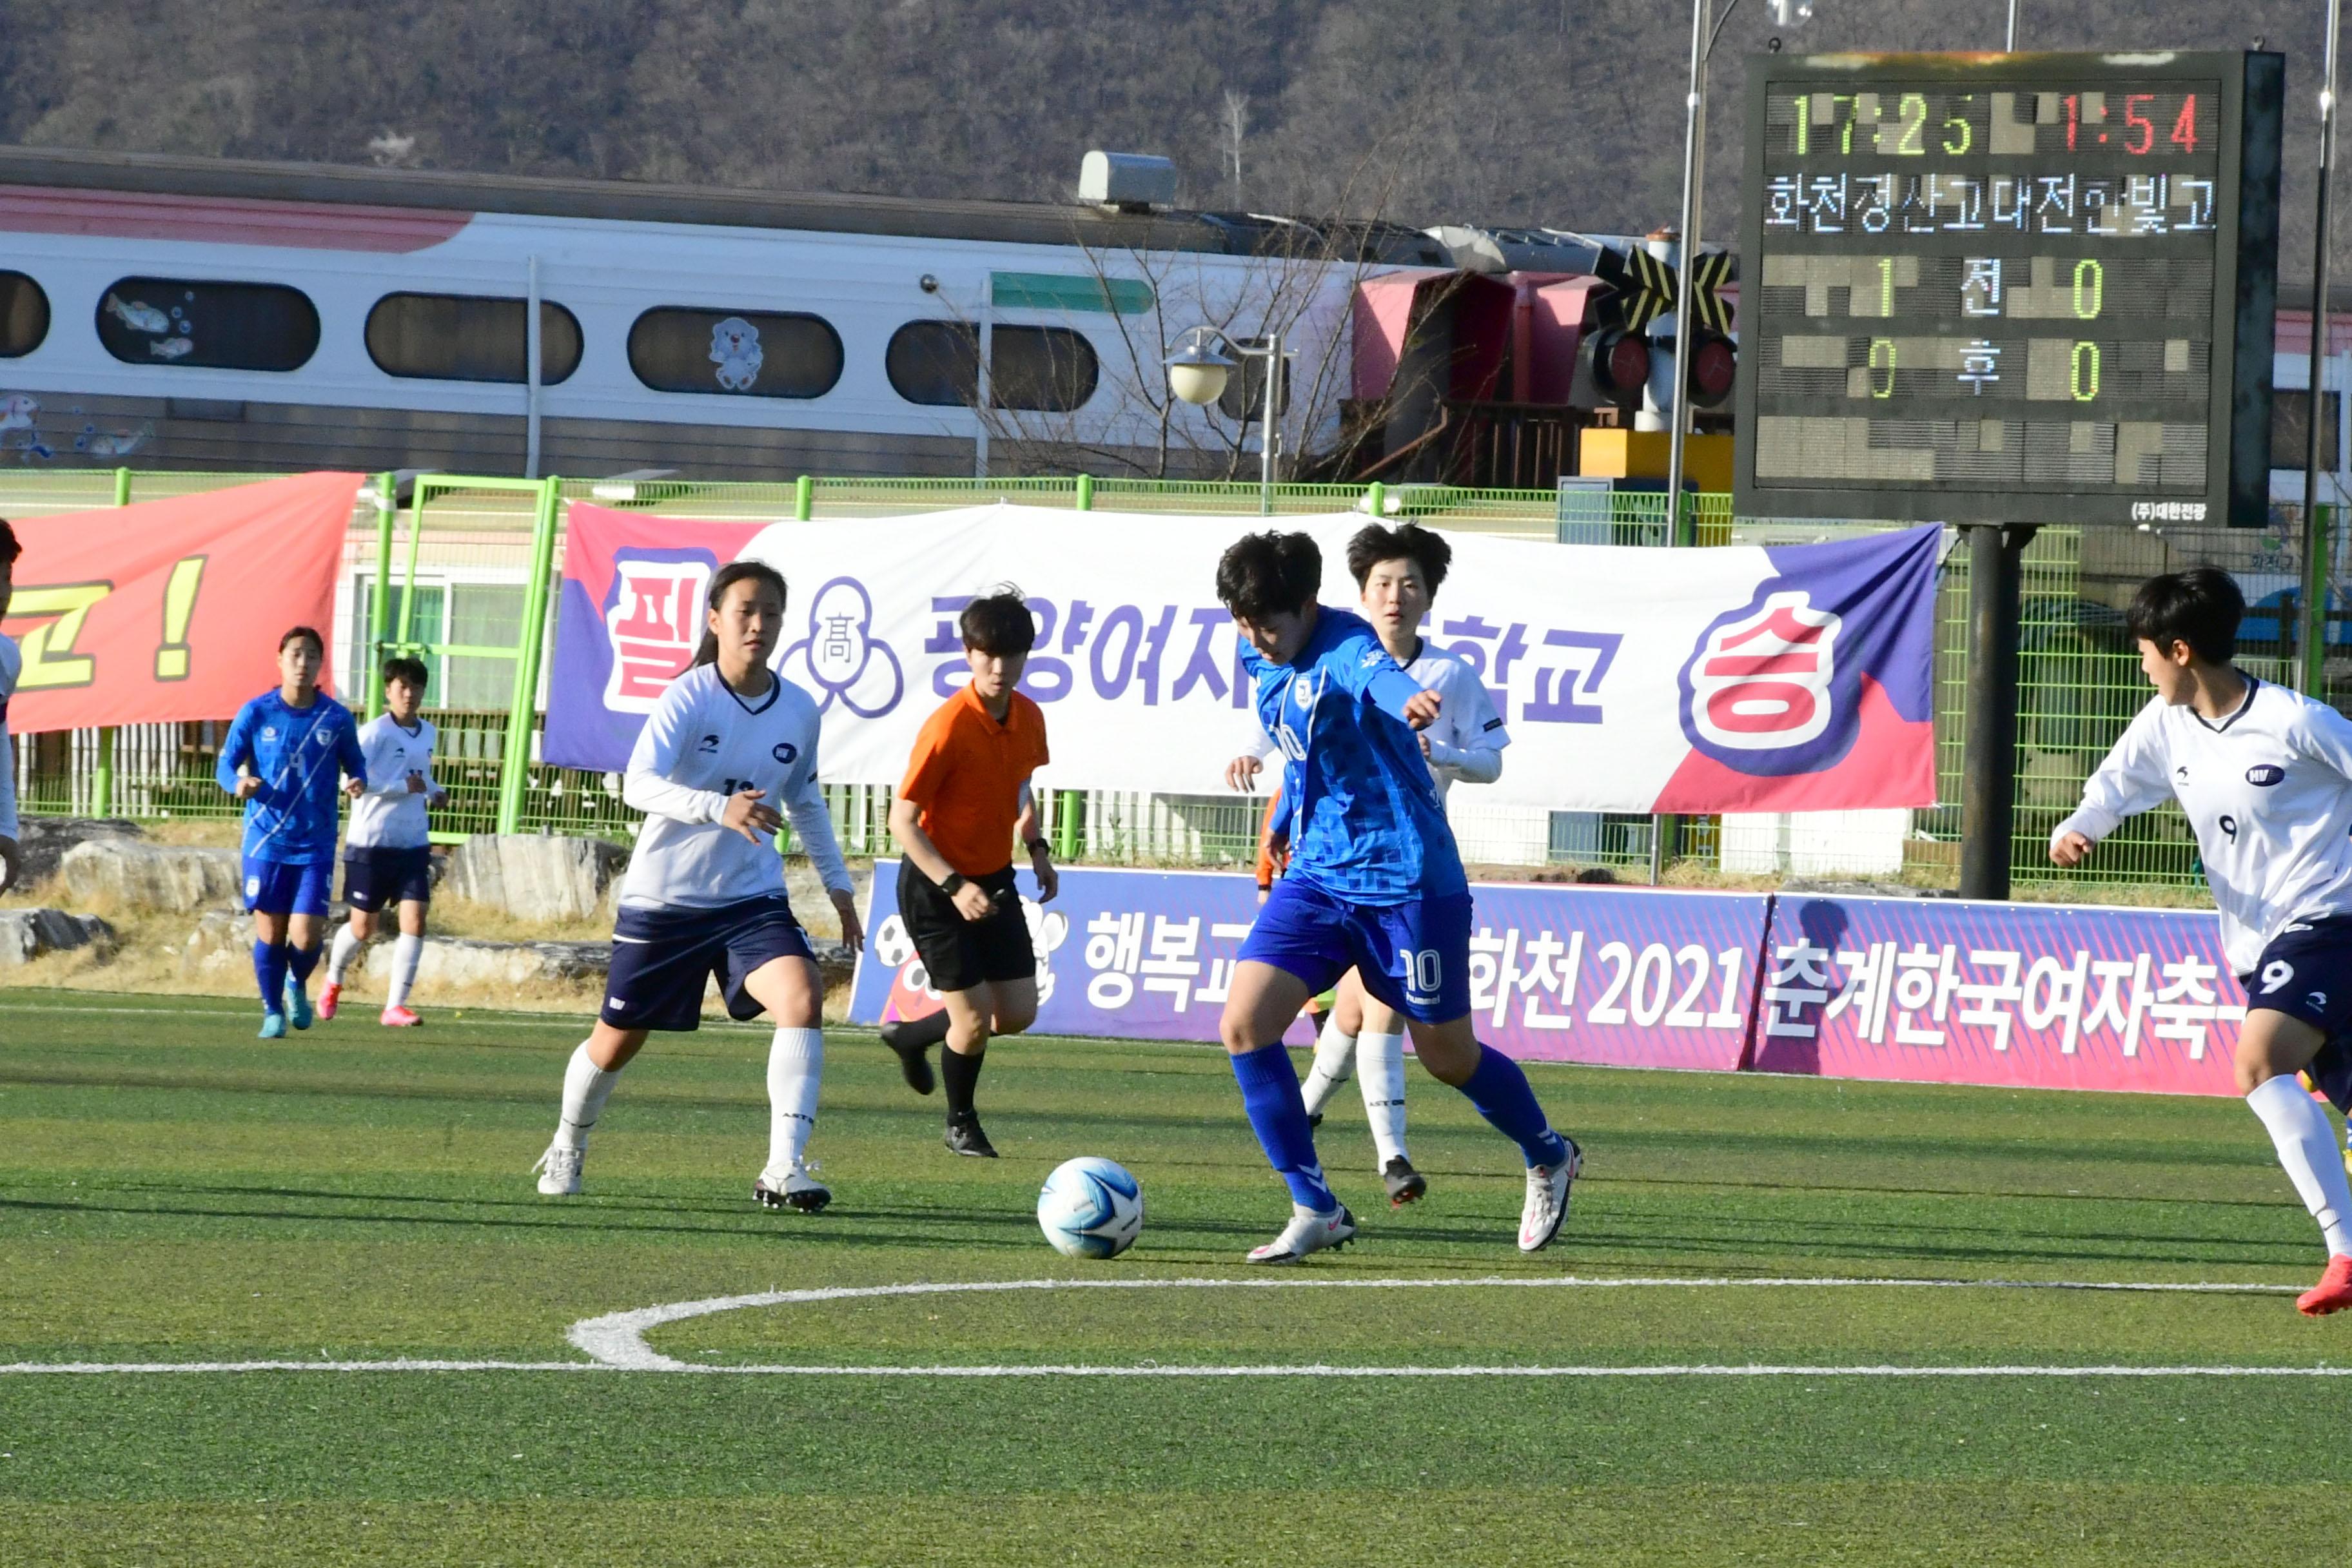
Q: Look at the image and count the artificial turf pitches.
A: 1